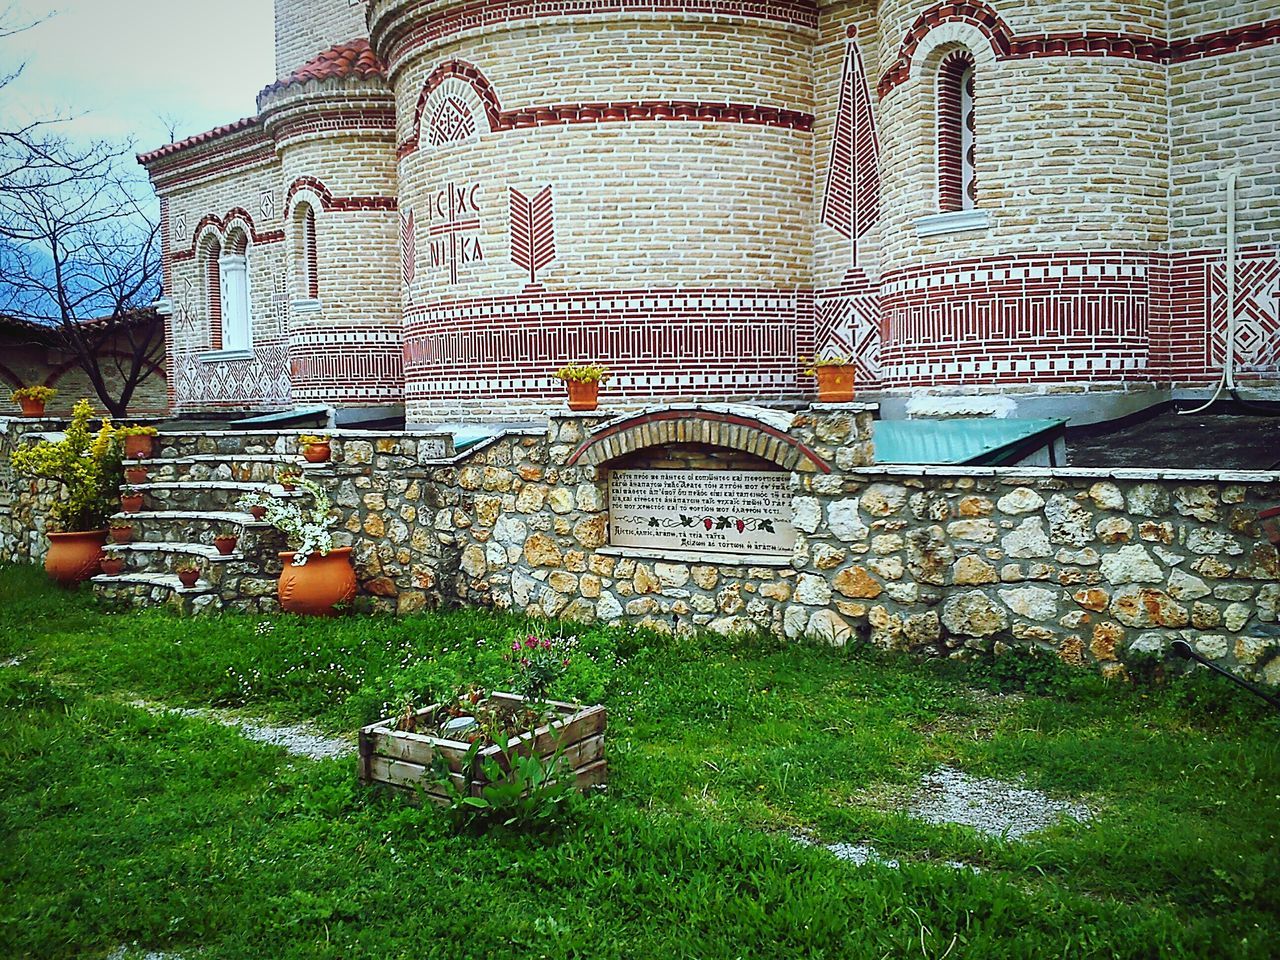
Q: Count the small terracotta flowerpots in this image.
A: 13